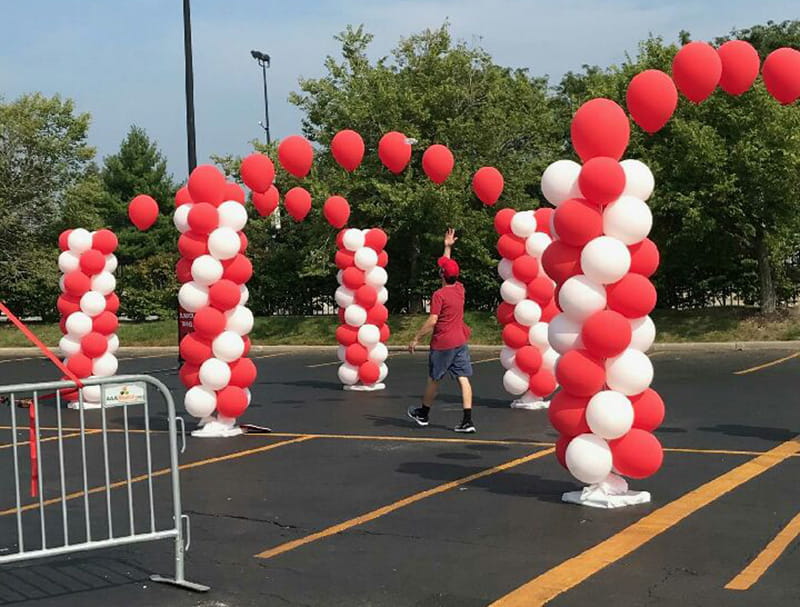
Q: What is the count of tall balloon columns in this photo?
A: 5